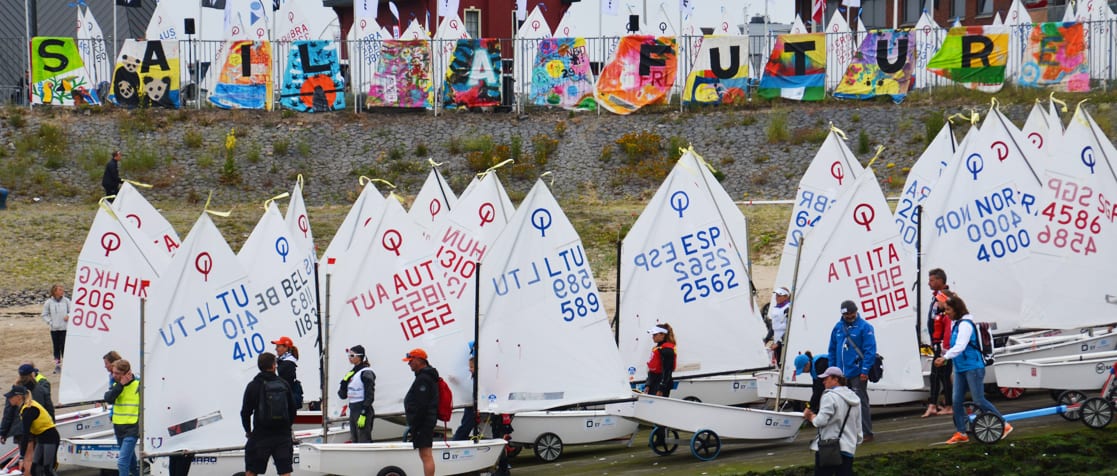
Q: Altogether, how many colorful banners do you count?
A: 13